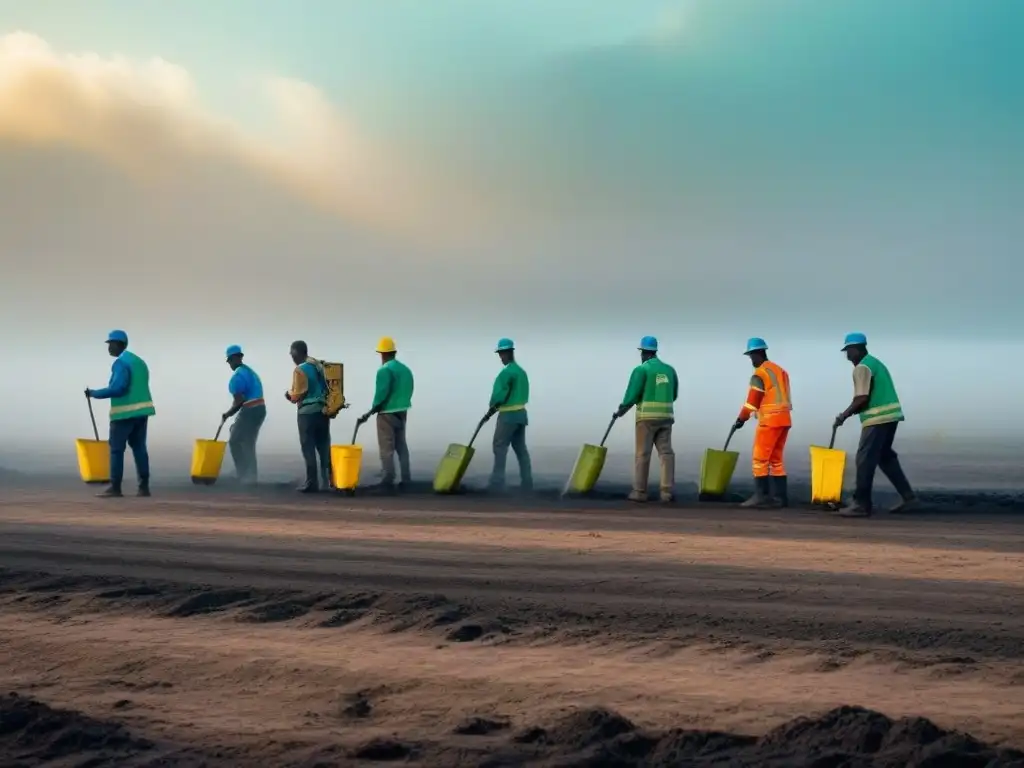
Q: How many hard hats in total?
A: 7